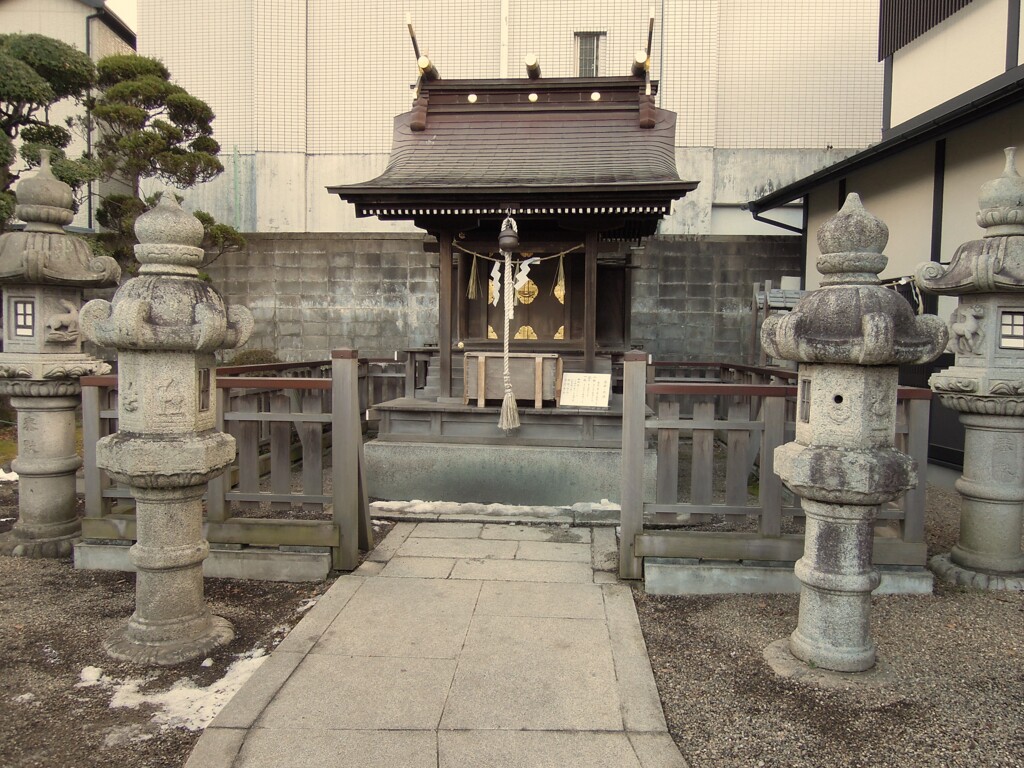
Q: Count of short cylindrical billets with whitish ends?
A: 3